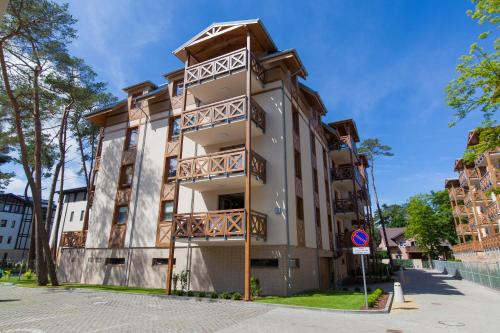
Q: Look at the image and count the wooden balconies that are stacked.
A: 4